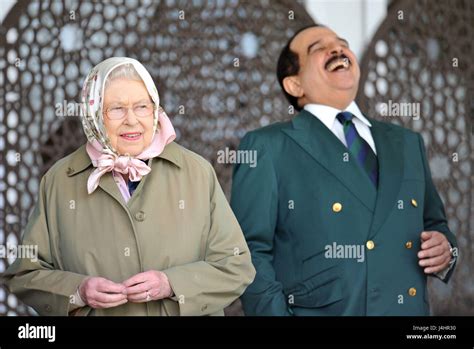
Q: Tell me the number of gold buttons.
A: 5